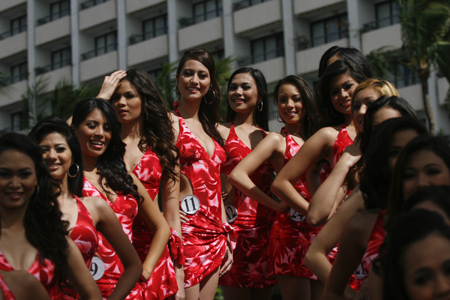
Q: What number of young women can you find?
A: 15